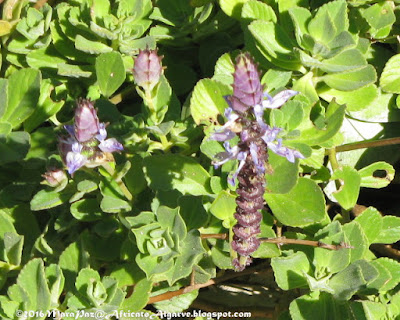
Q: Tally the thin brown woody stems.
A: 3